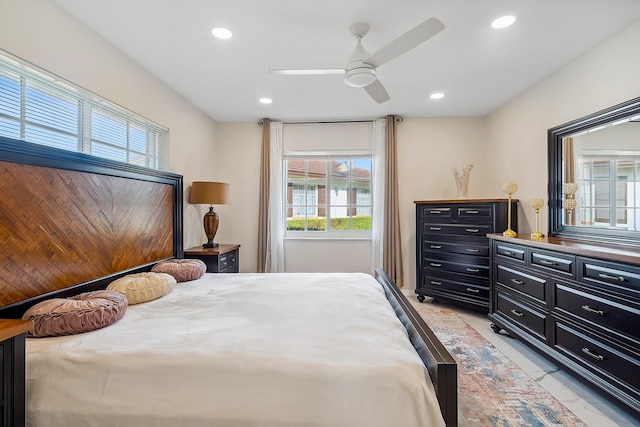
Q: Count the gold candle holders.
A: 2